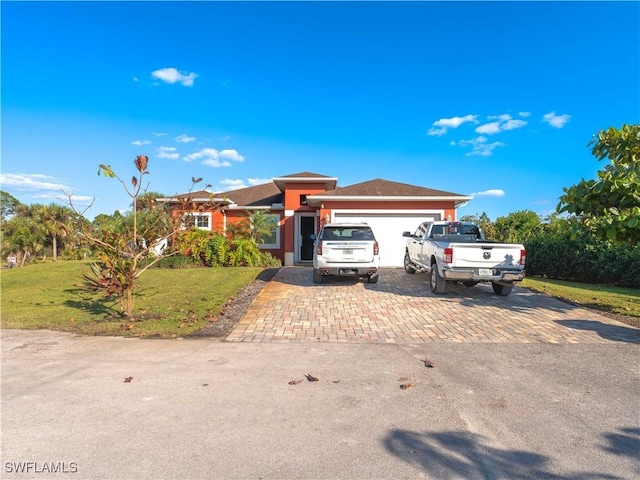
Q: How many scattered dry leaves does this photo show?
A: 5